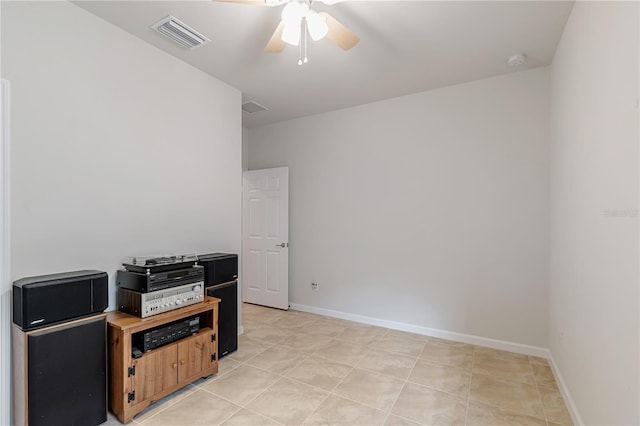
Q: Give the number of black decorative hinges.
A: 4